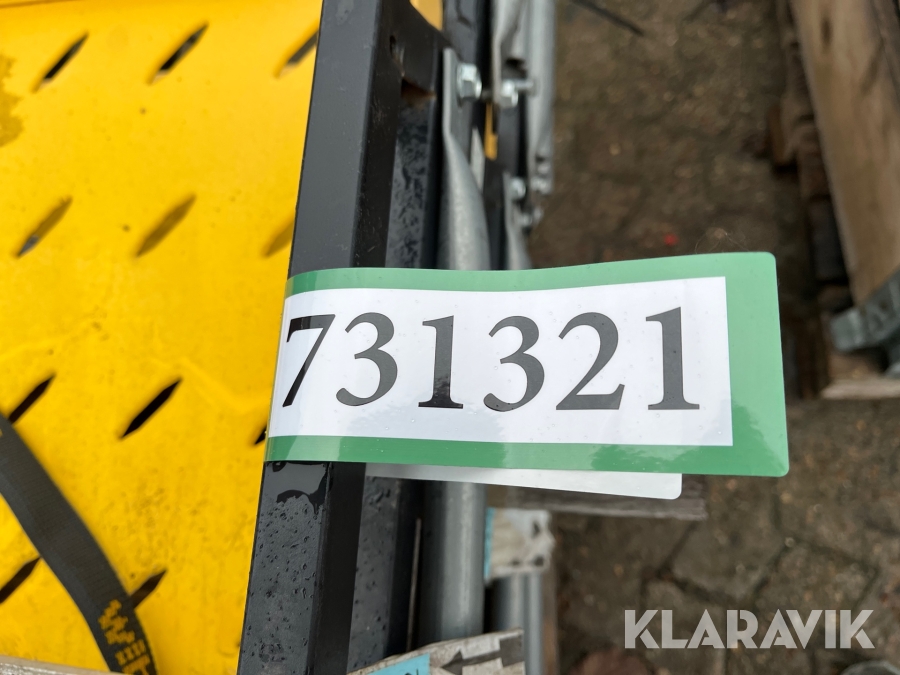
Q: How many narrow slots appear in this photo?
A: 11